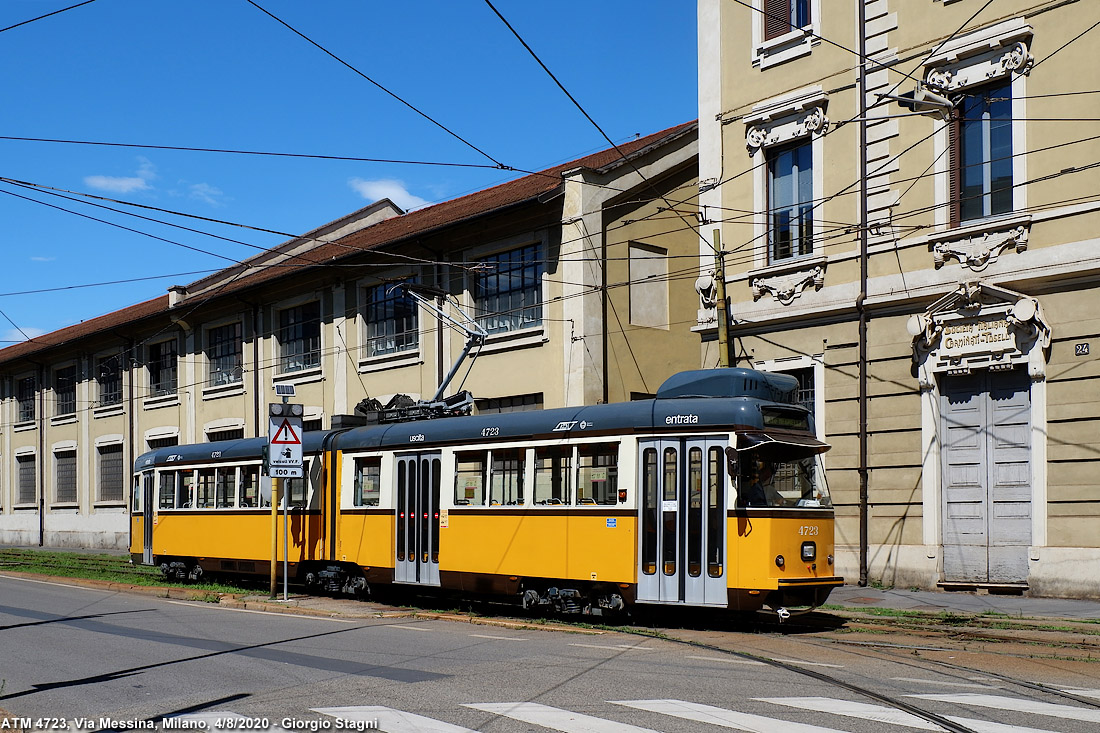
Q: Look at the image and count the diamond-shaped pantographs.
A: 0